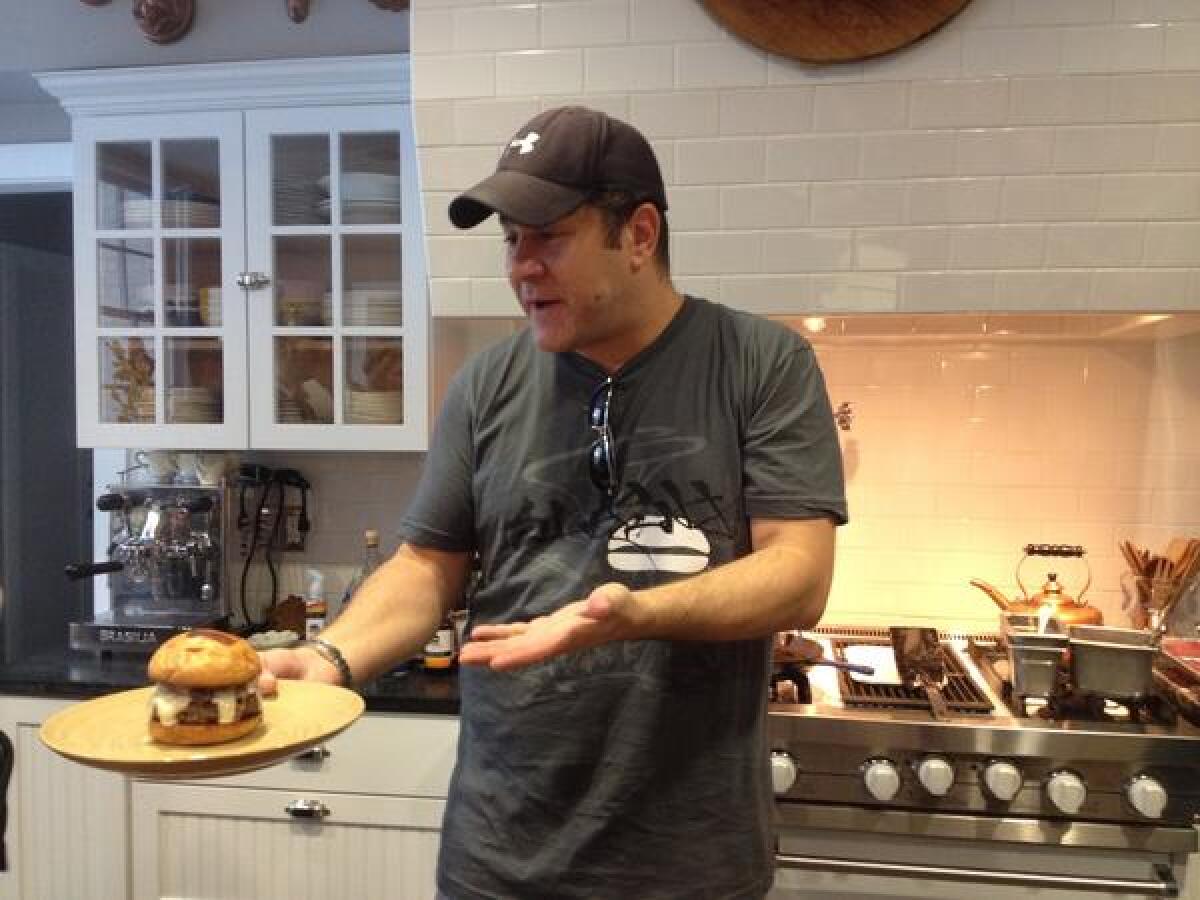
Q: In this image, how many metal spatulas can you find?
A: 1